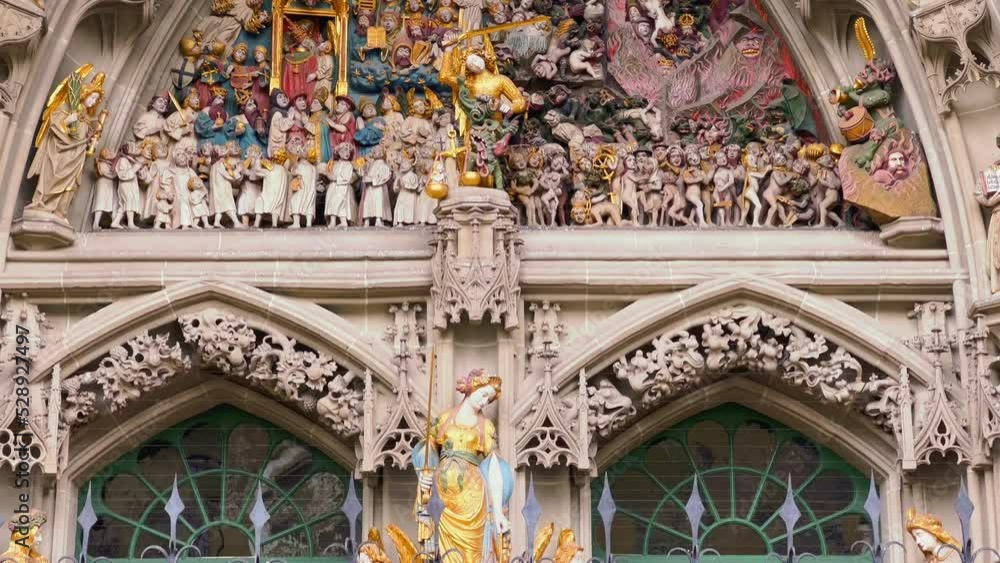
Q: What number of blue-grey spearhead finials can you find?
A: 11